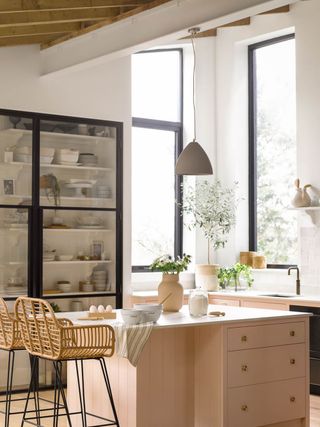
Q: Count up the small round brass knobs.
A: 6